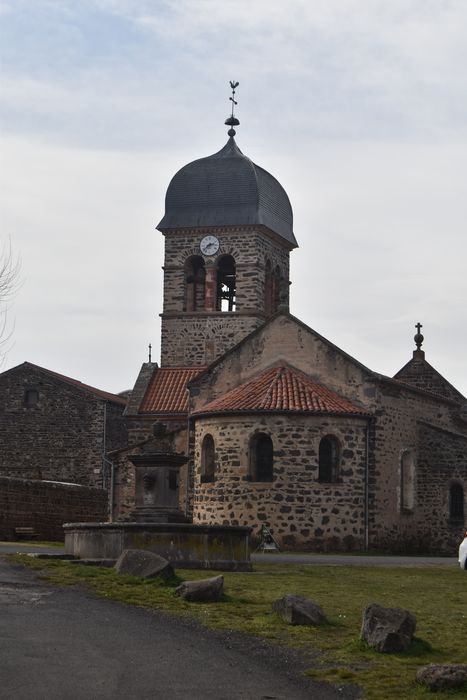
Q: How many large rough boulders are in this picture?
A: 5